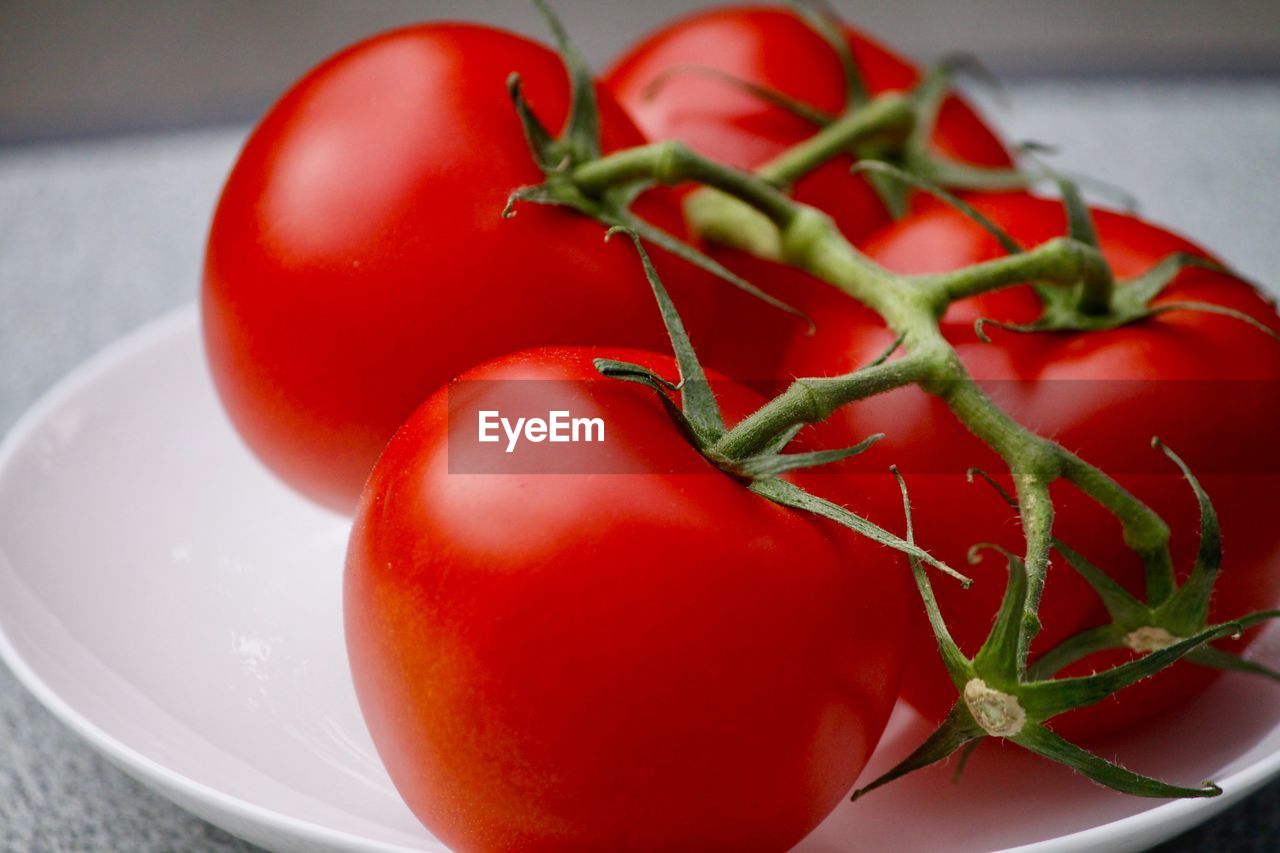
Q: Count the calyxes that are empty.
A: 2